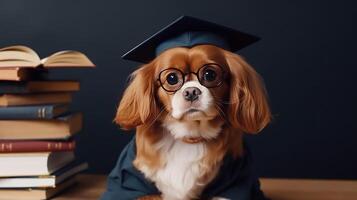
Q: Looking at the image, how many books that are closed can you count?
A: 9